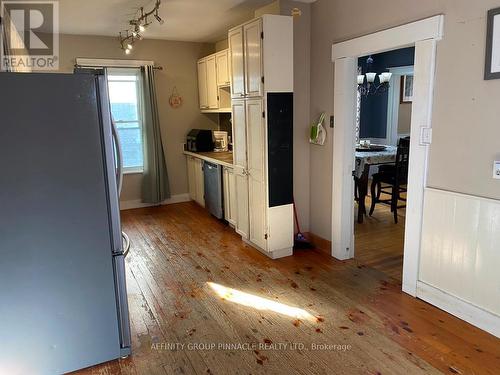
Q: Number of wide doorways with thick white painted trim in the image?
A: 1